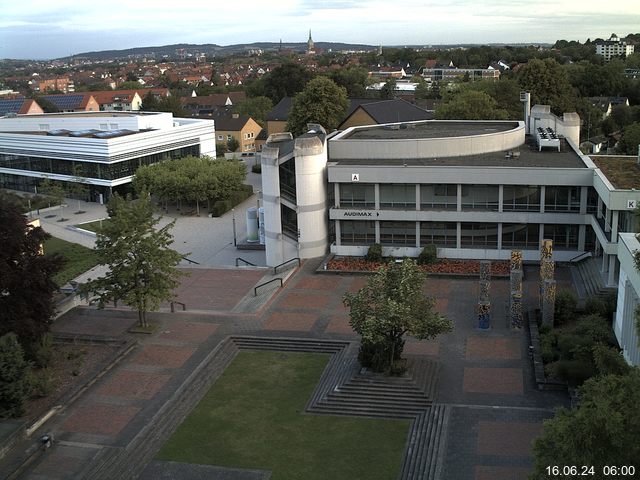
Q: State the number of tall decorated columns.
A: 3